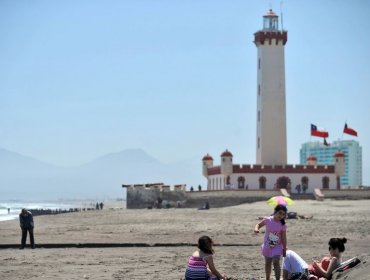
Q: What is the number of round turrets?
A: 4